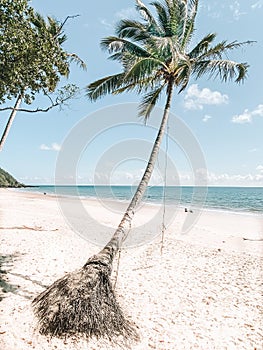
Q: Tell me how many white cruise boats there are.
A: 0